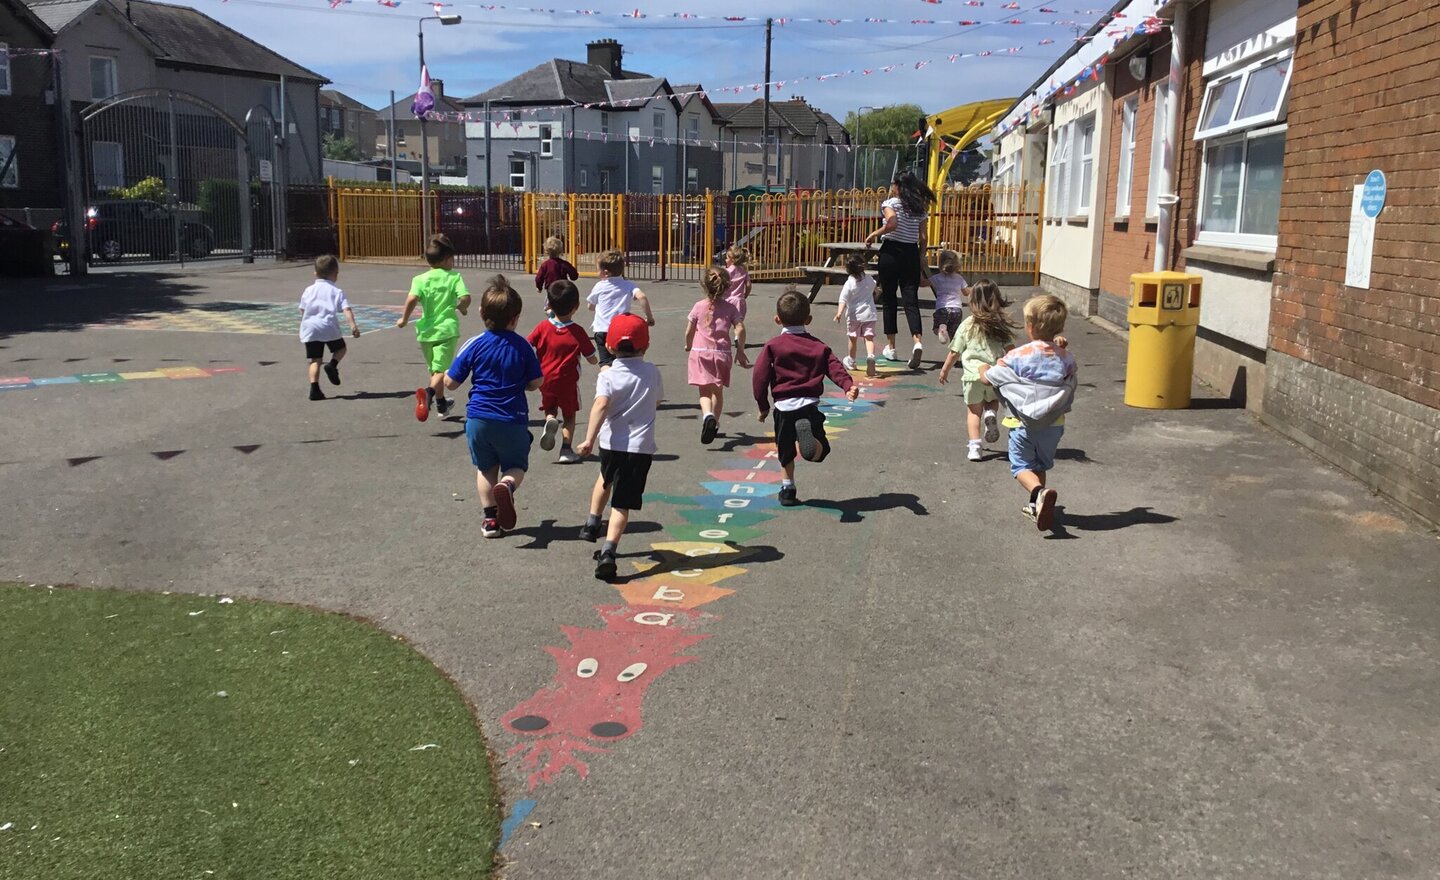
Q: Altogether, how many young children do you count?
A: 14